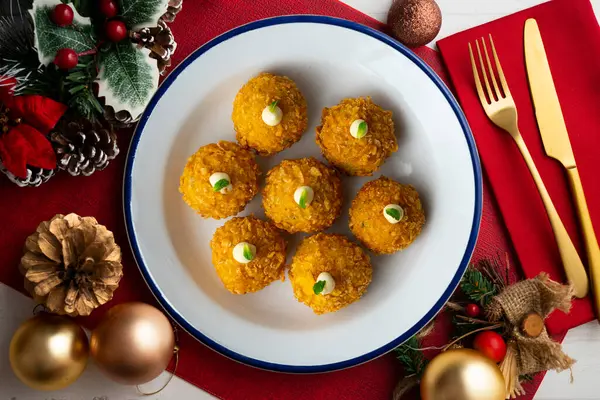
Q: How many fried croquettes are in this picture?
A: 7